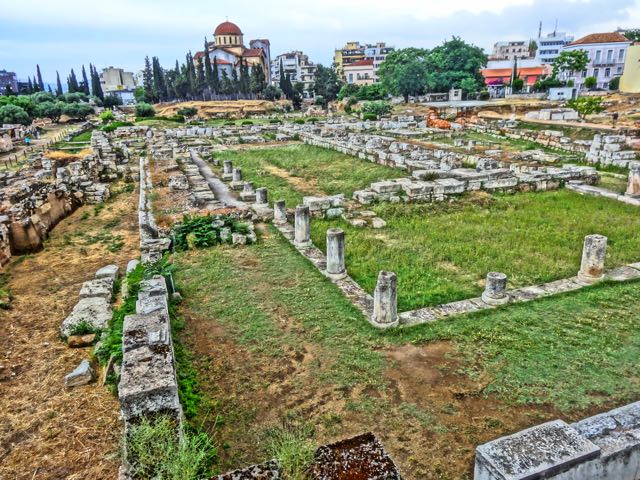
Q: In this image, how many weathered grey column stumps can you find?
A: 11